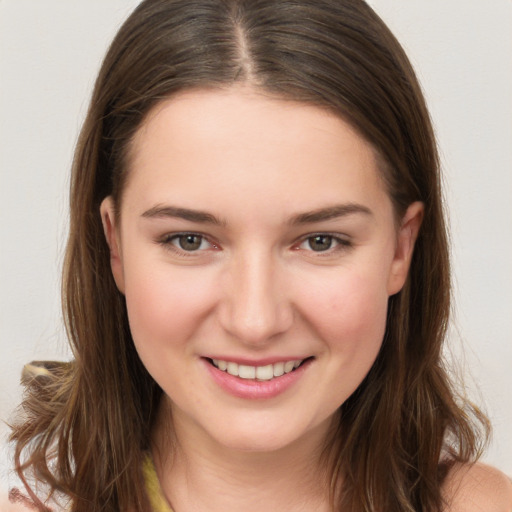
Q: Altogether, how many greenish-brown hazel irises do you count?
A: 2